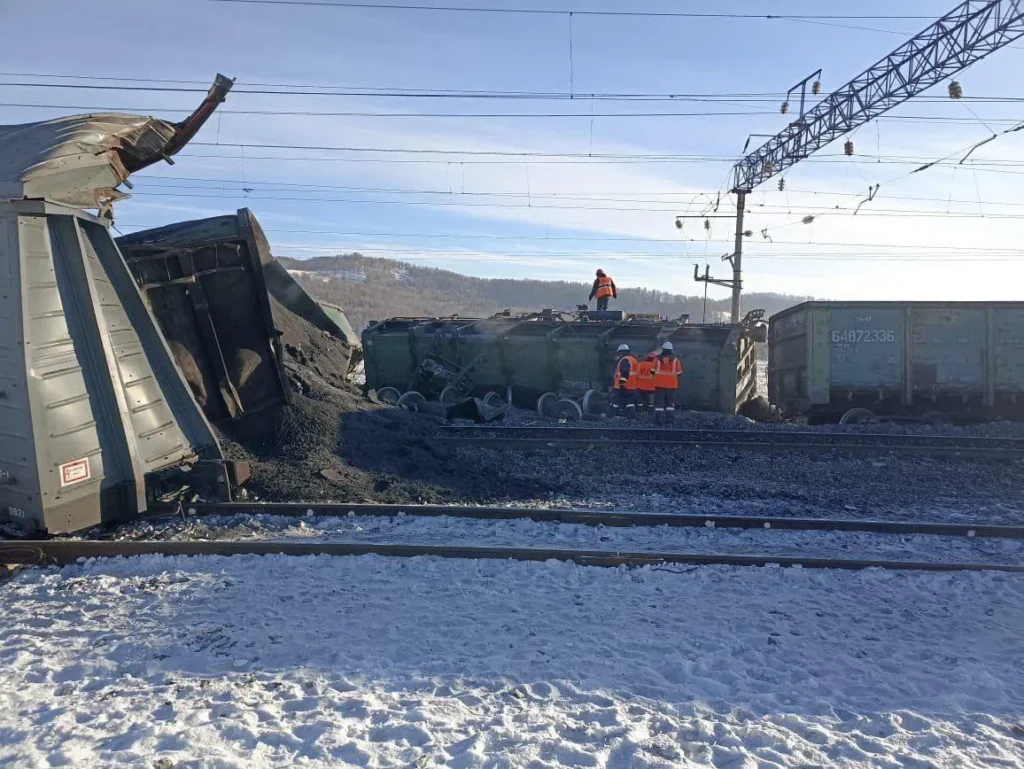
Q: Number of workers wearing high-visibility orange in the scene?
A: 4